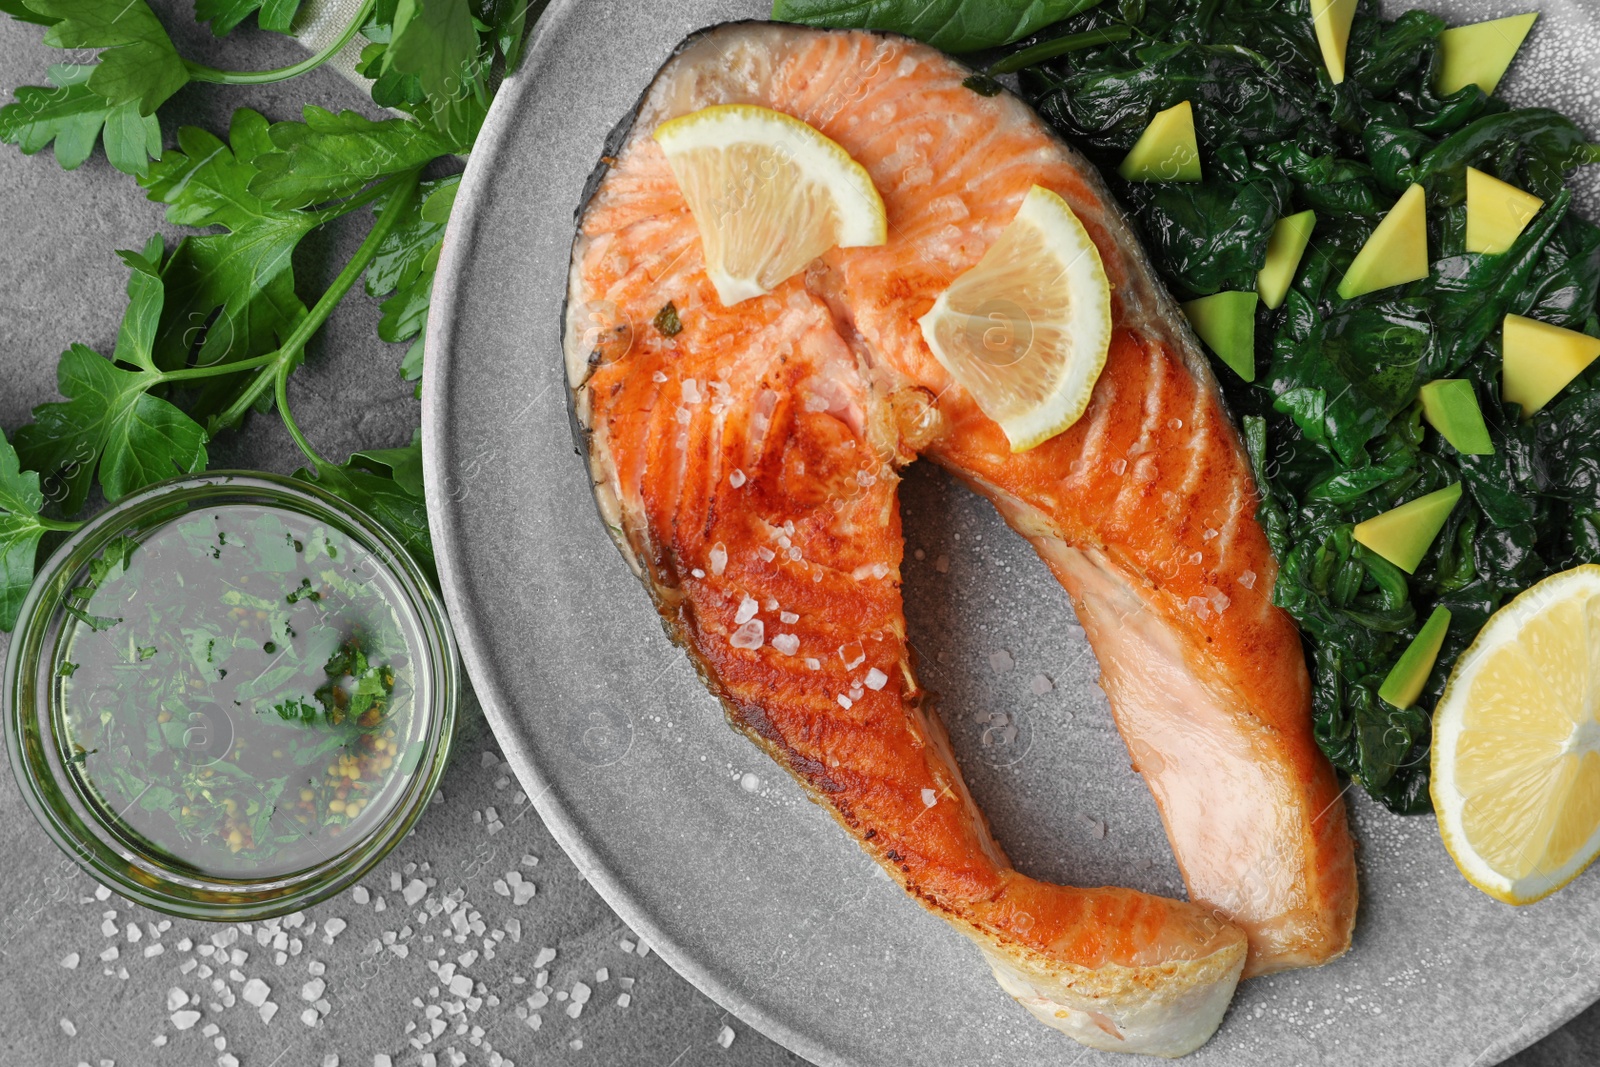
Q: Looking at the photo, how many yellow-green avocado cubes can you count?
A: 11